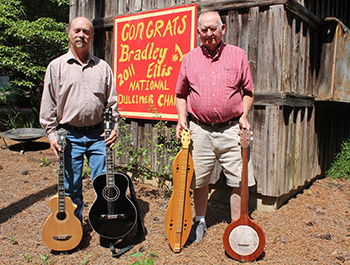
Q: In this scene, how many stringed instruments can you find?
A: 4